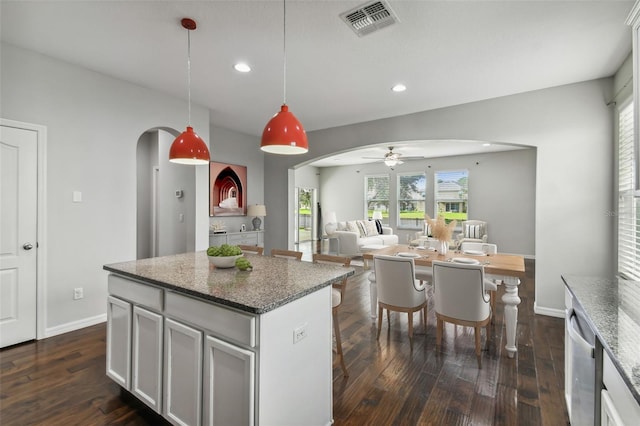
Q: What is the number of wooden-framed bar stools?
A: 3